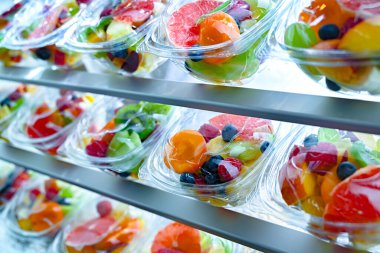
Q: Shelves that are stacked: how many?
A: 3